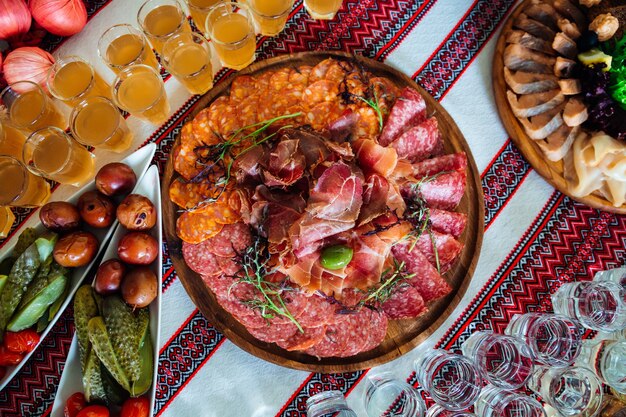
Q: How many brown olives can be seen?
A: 8